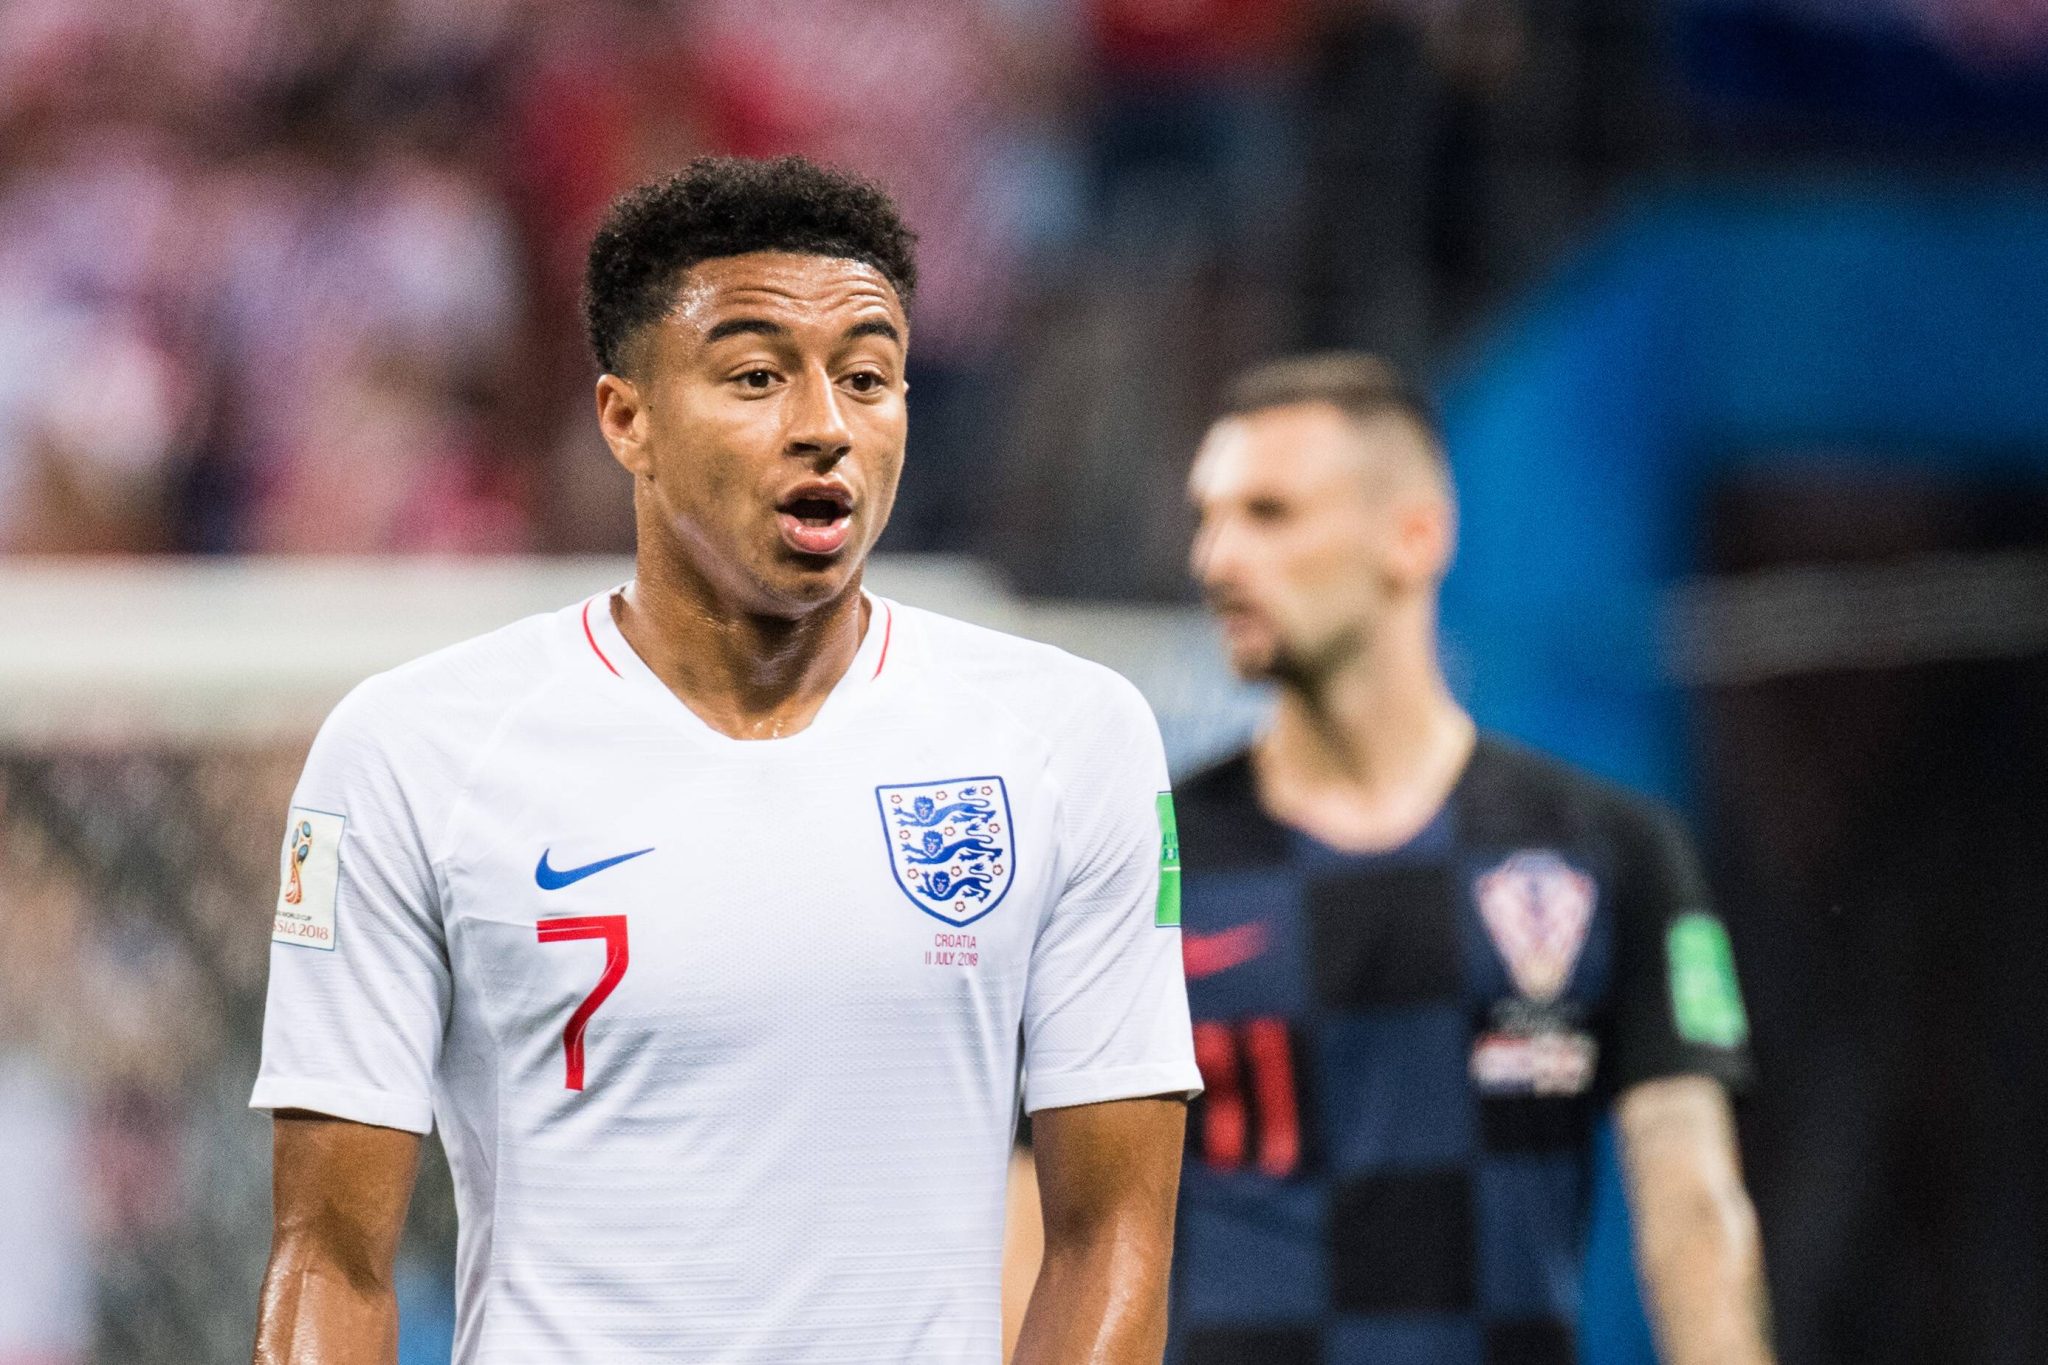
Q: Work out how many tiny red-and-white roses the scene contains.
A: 10